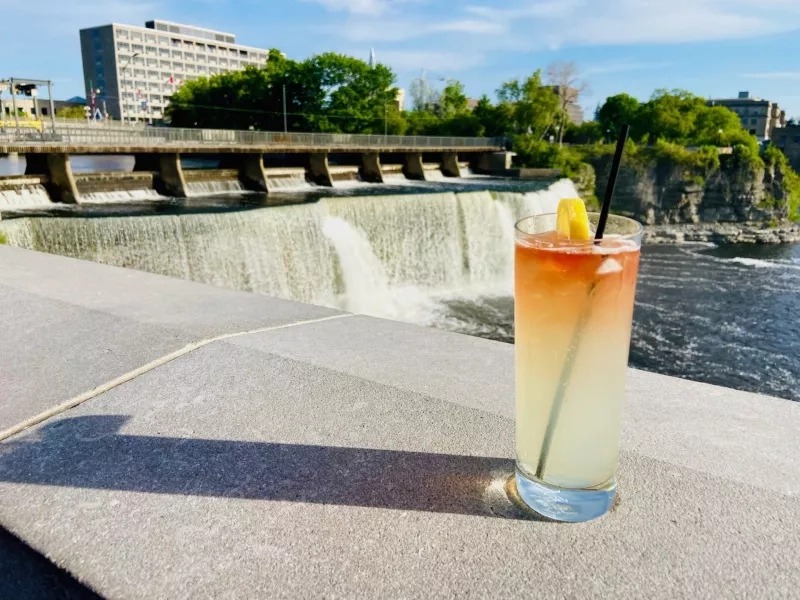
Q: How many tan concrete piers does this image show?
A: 7